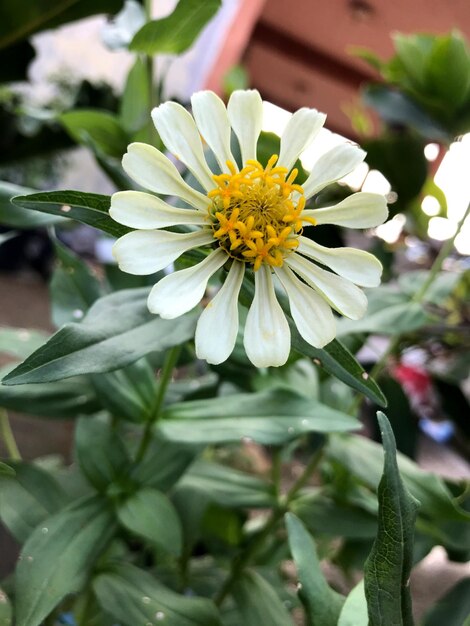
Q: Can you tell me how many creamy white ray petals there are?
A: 15